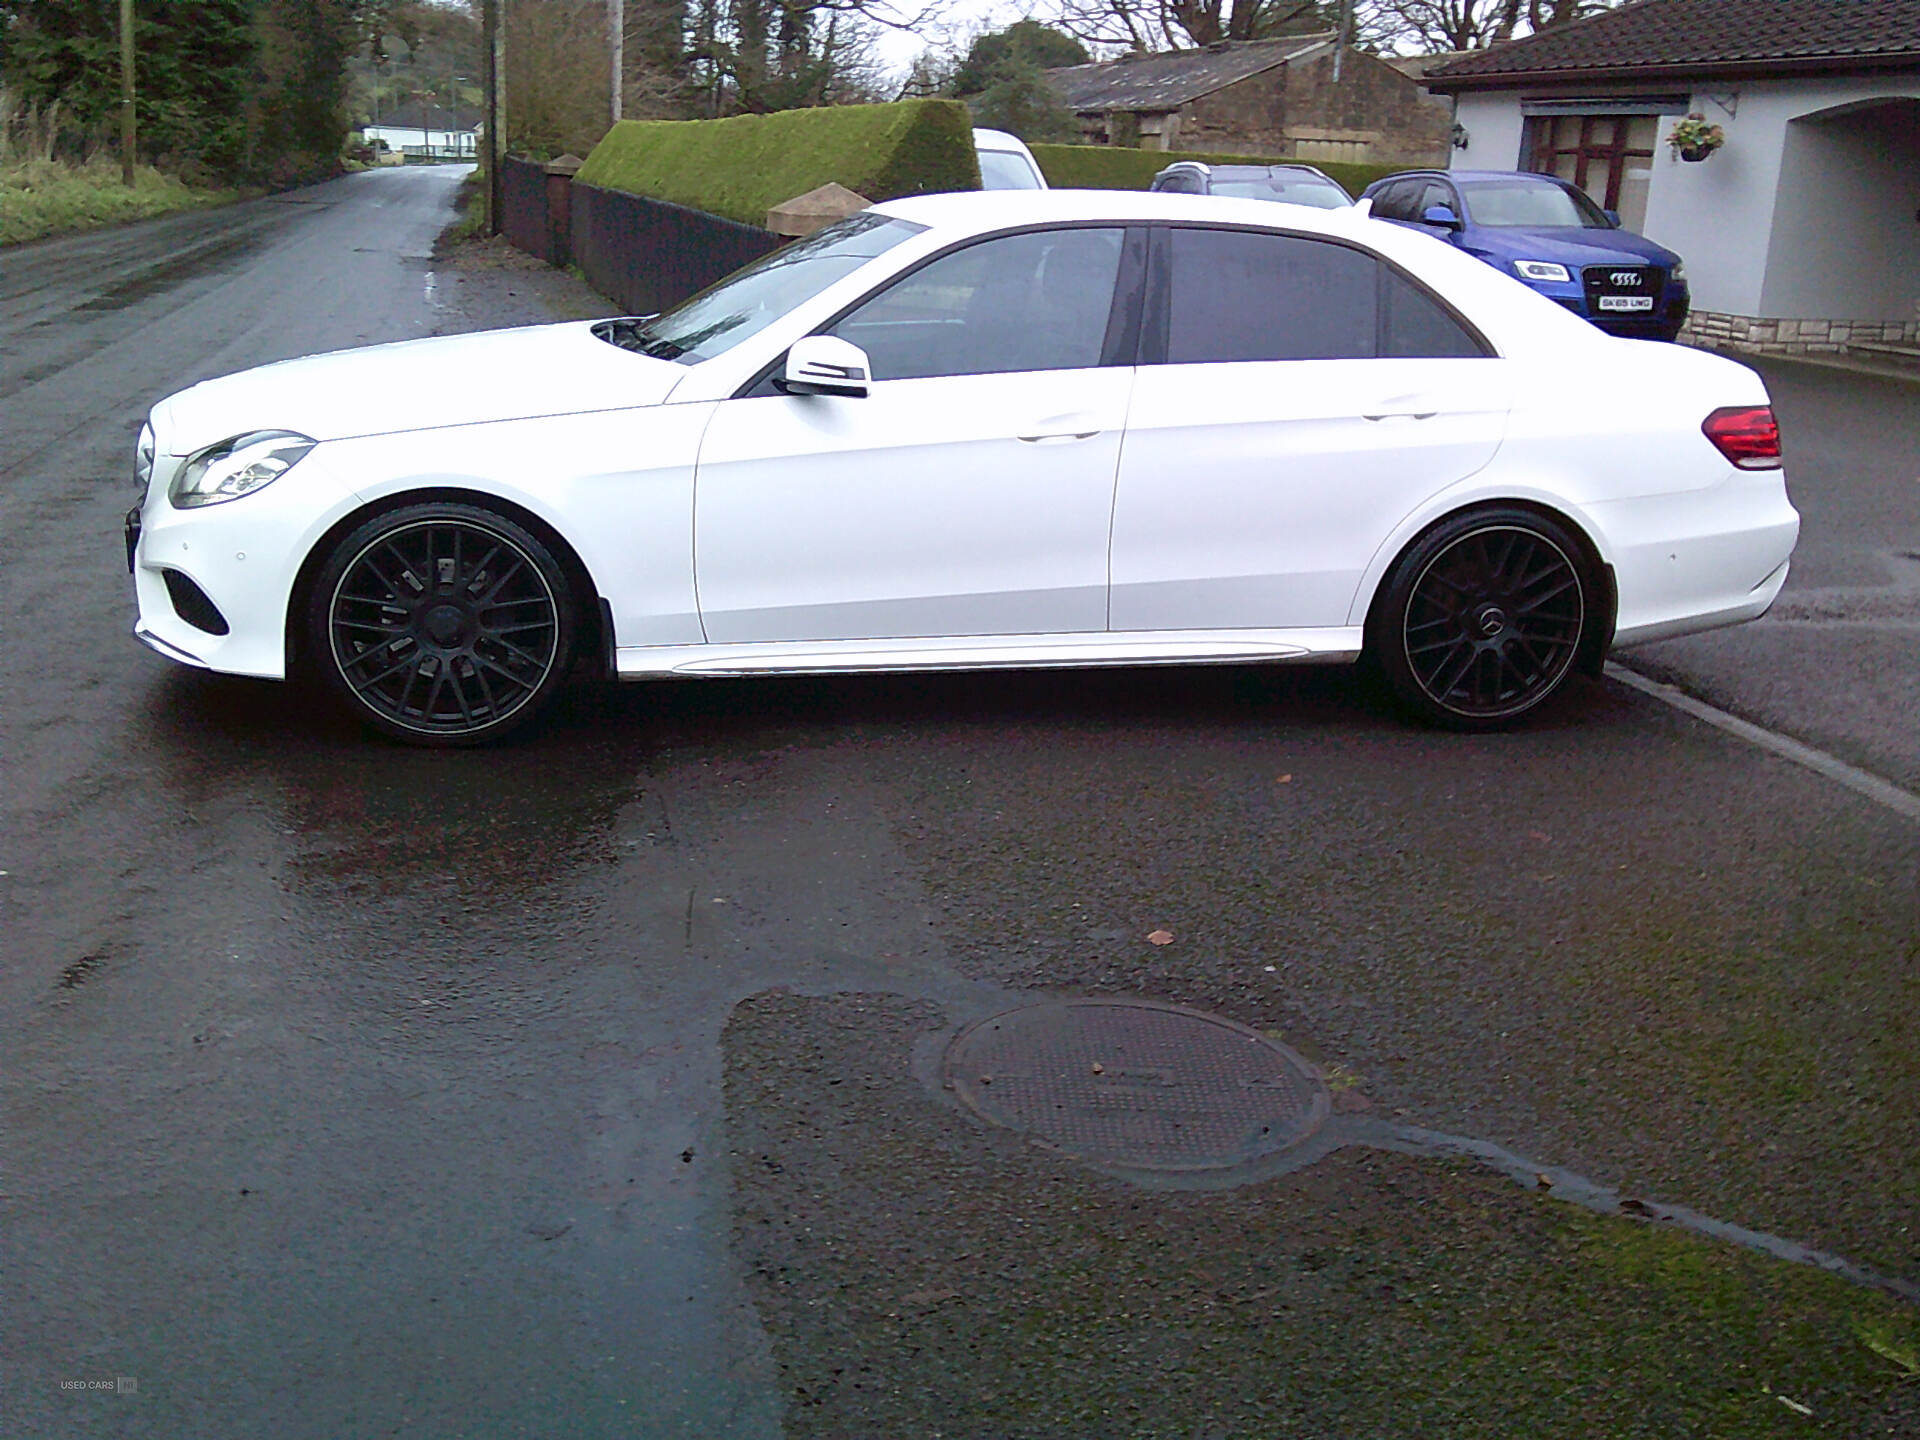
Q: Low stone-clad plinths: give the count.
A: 1